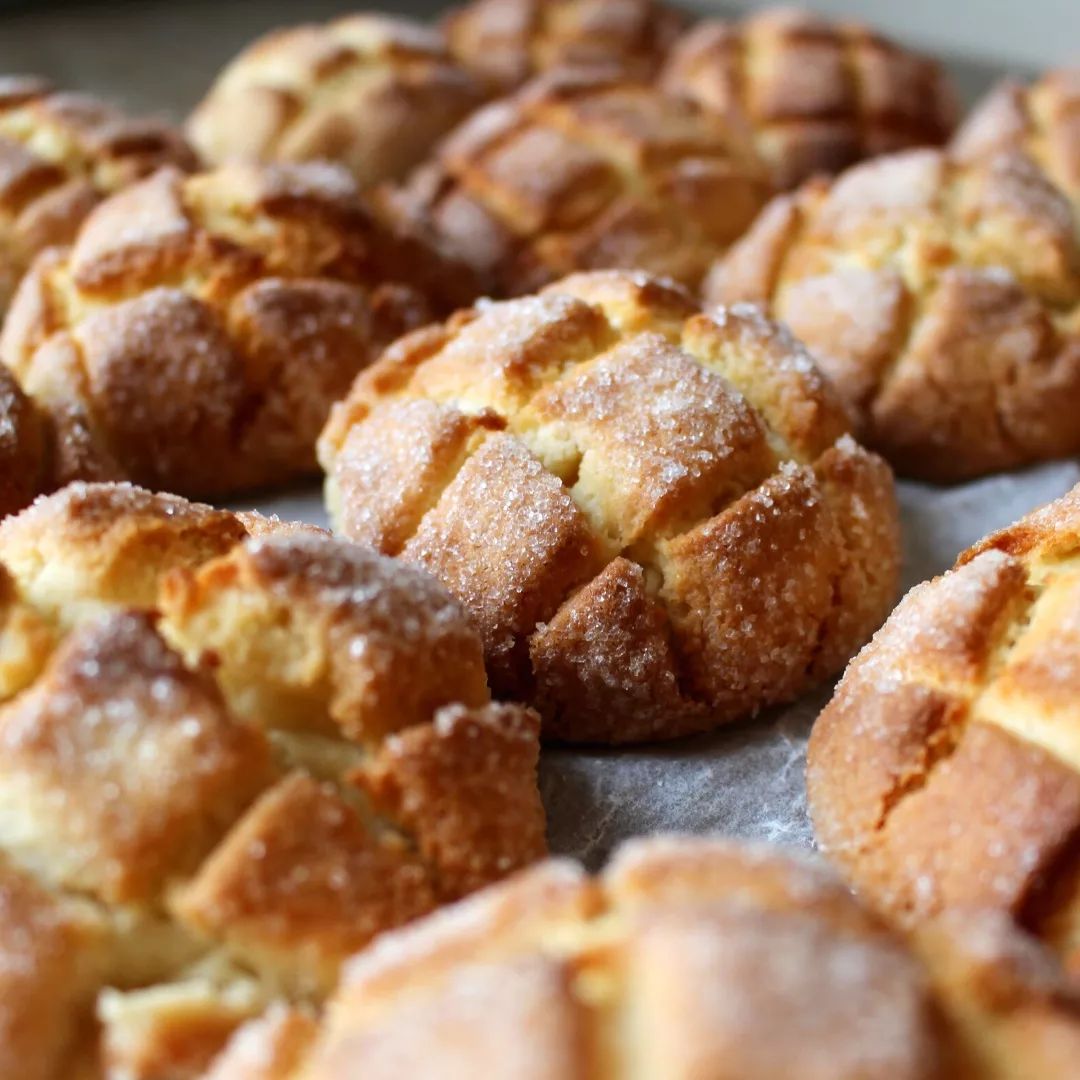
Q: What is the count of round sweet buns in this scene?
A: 13